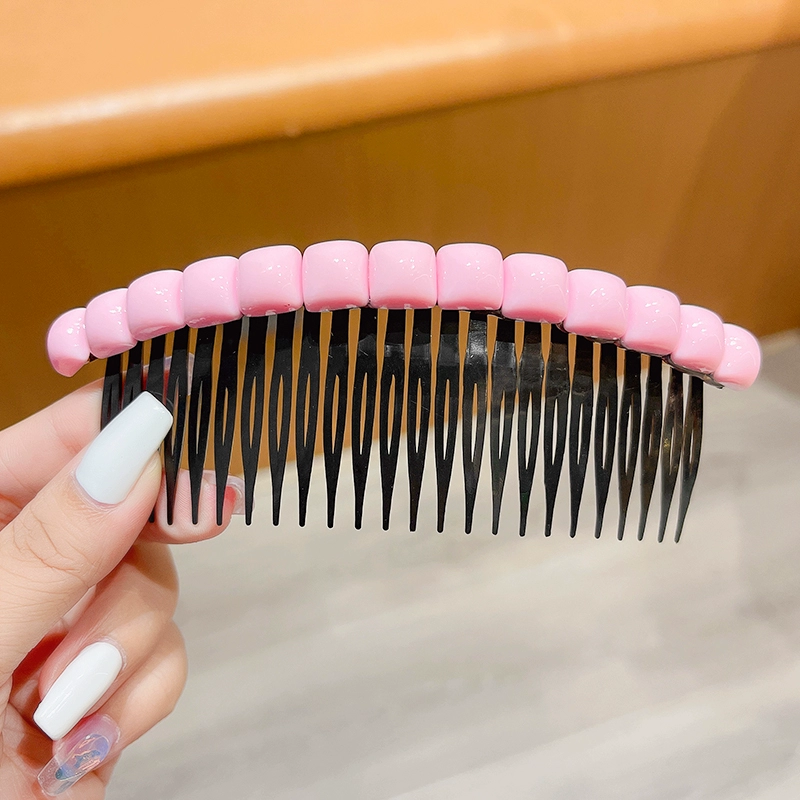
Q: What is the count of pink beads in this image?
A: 13